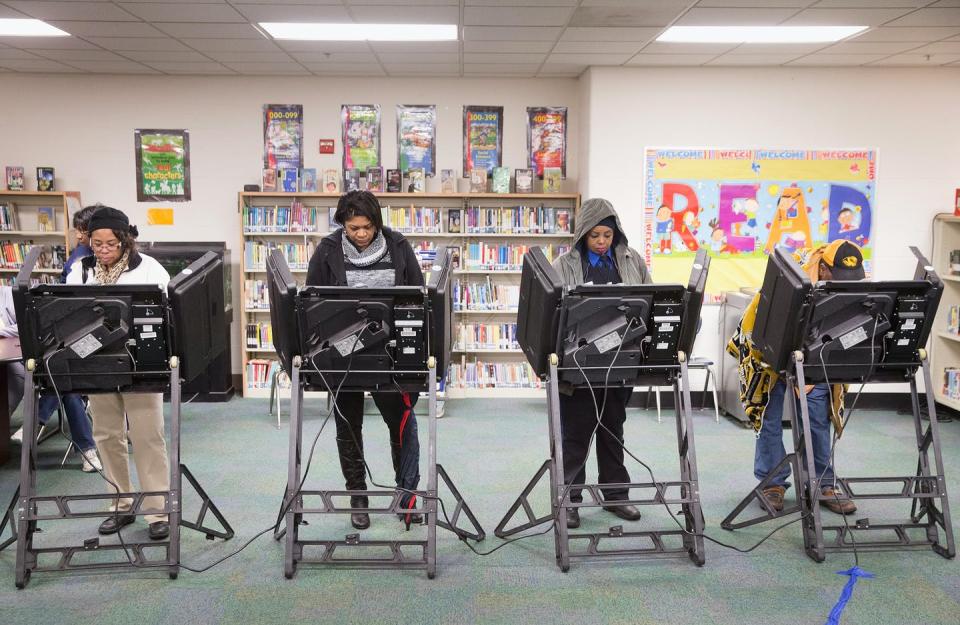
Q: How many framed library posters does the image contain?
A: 6